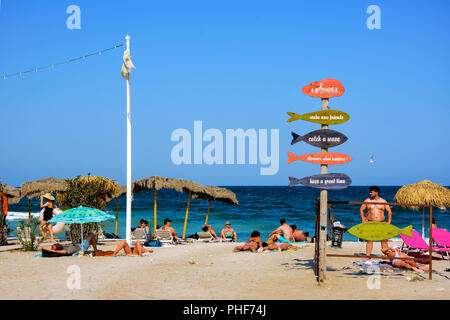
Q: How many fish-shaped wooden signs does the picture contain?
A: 5